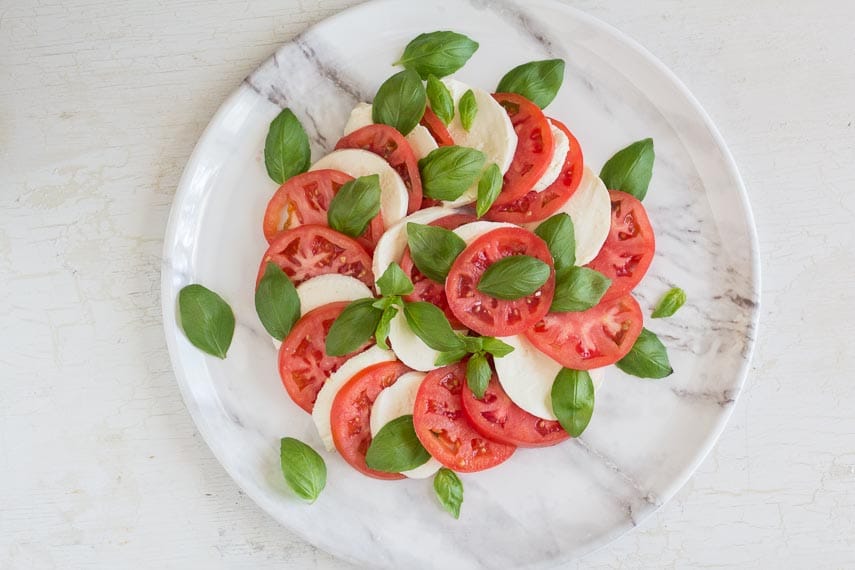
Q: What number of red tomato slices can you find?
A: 14